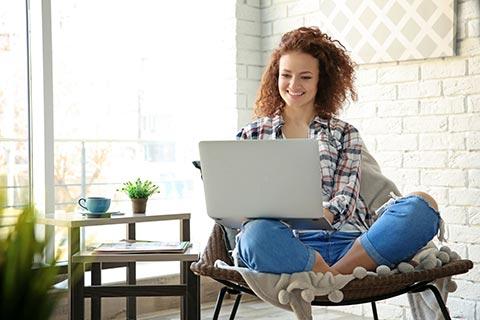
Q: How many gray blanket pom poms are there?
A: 12